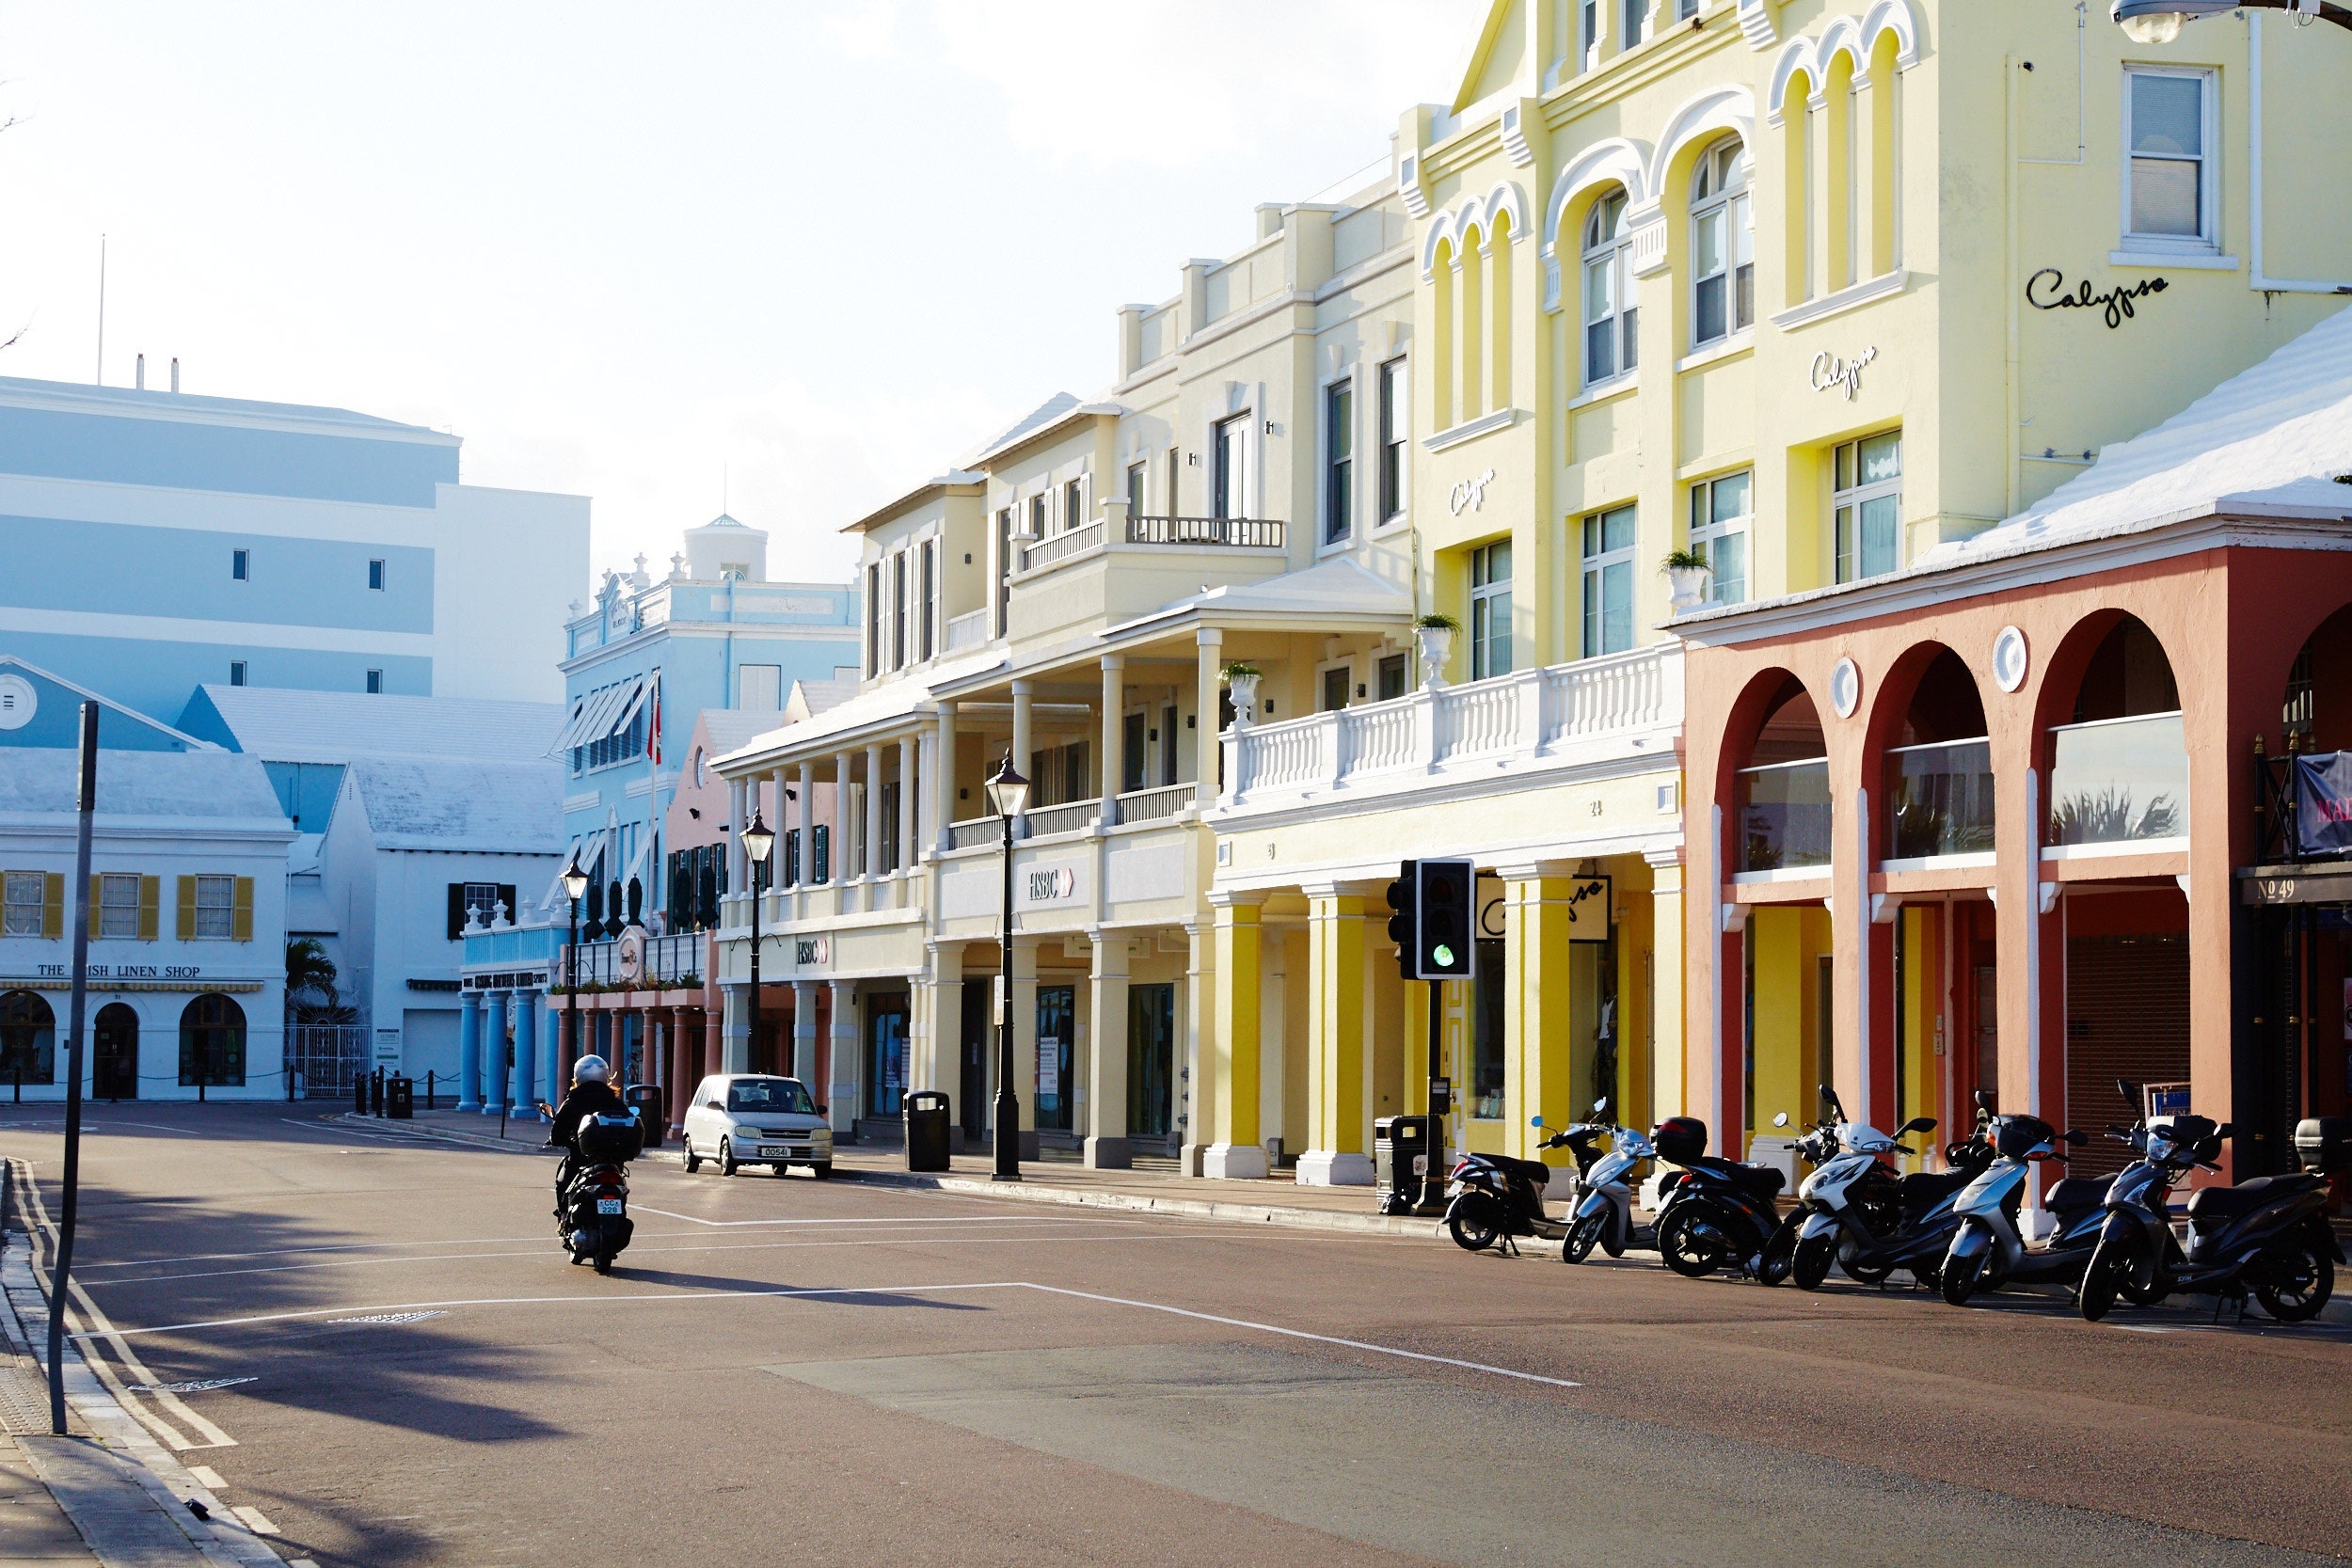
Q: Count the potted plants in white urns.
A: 3